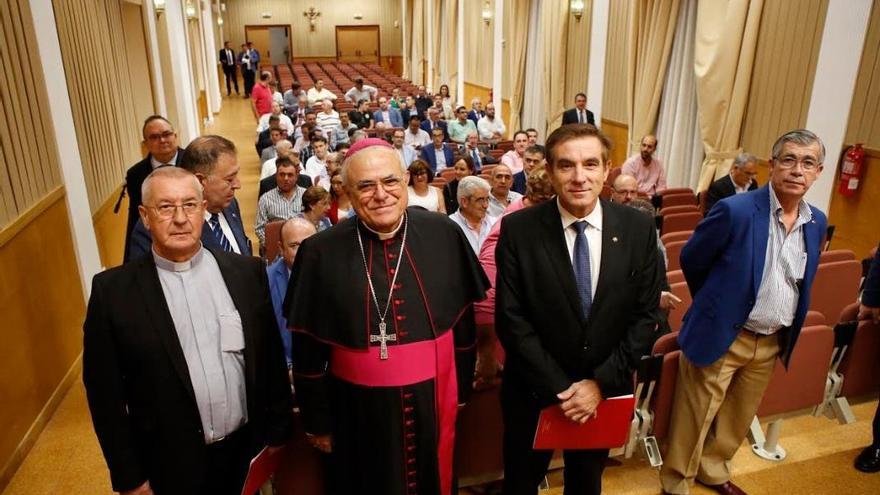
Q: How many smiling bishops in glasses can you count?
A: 1